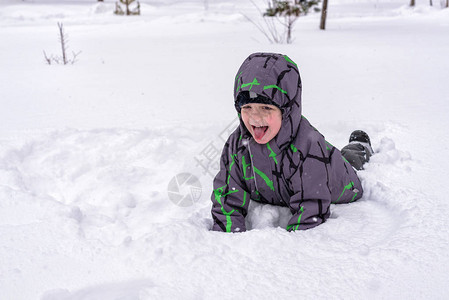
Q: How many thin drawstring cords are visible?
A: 1